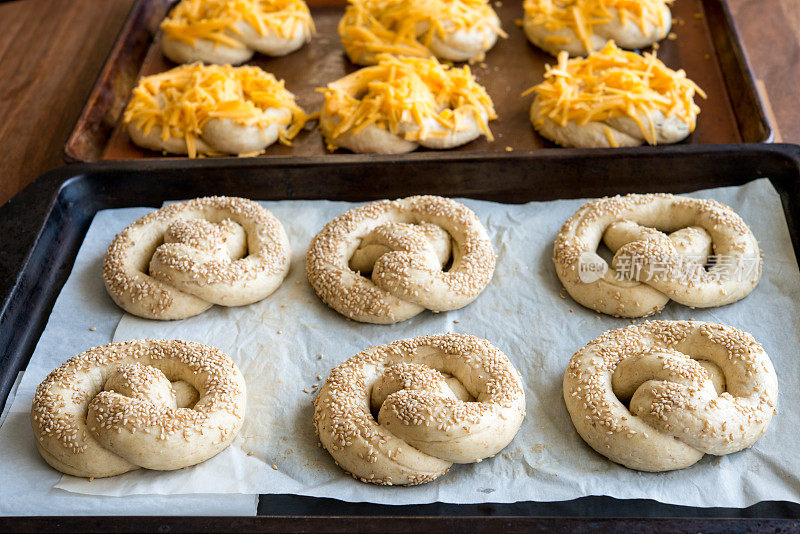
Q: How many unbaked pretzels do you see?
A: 12